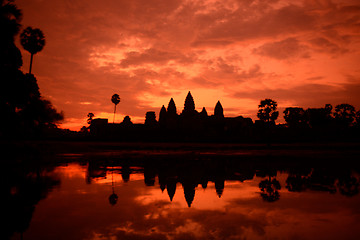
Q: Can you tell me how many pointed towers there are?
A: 5